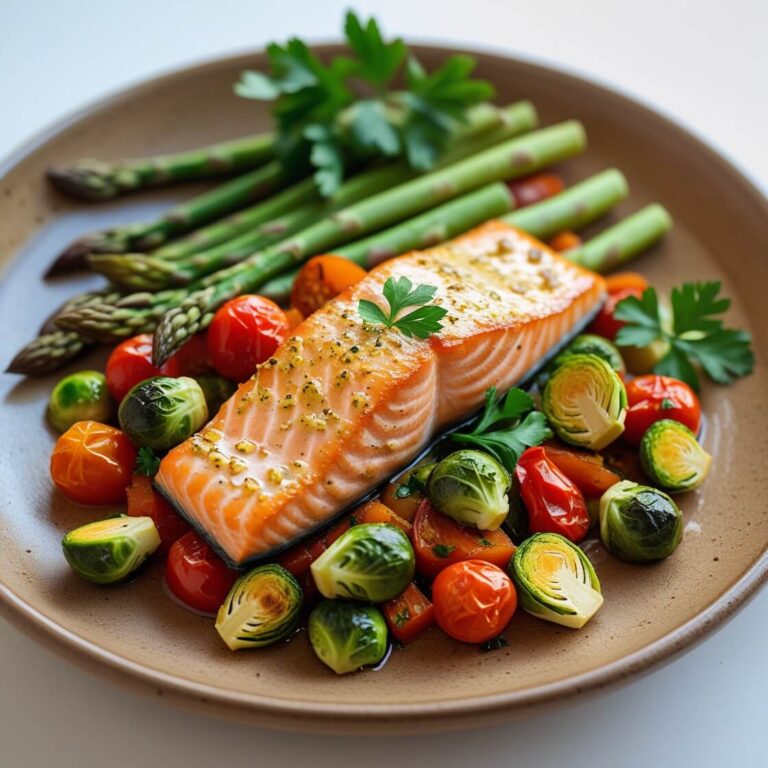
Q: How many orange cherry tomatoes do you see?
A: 2